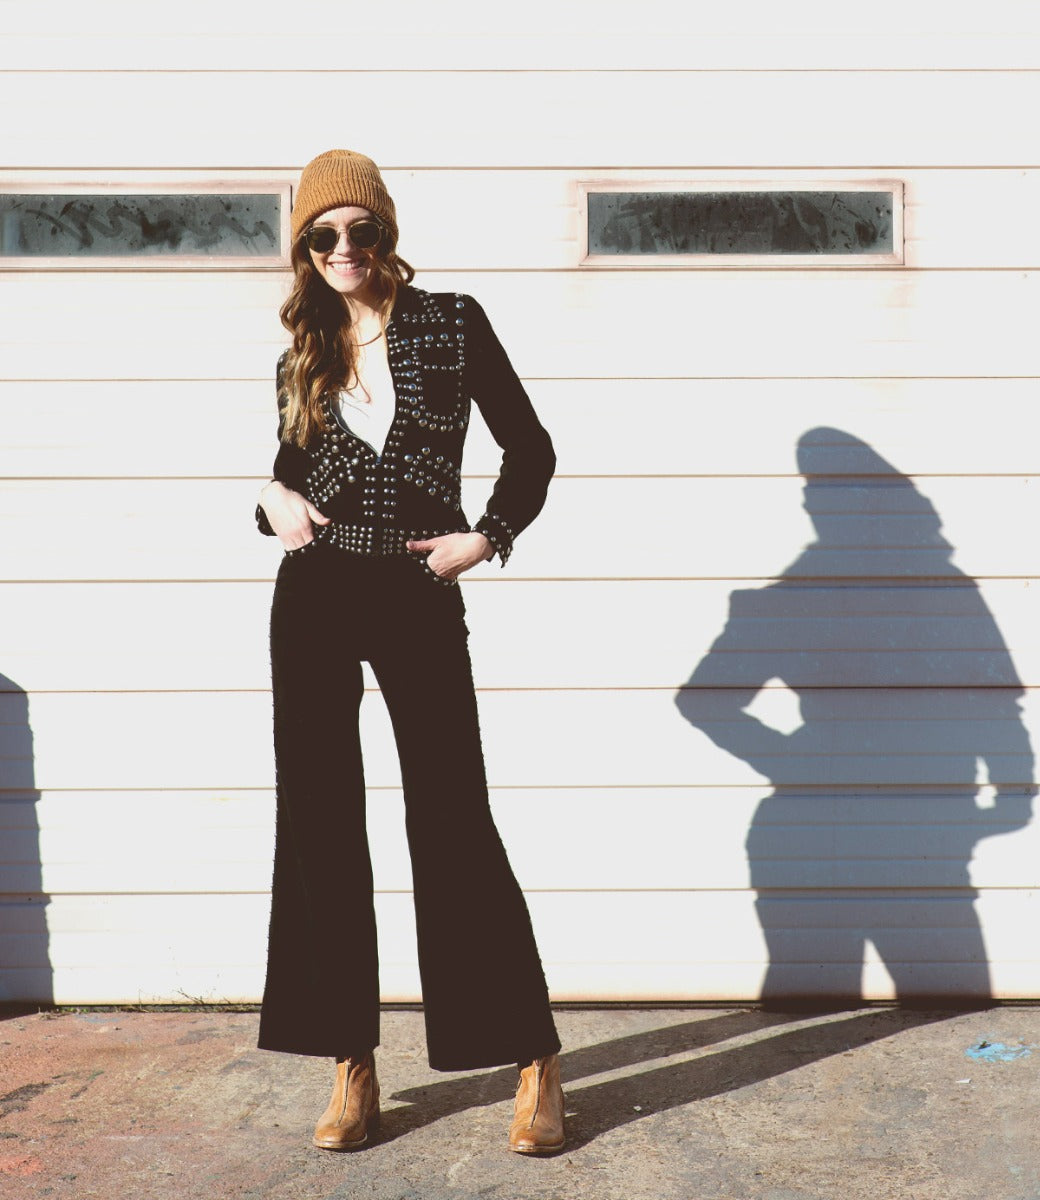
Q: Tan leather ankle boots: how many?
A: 2